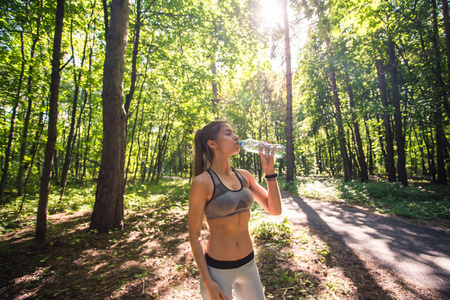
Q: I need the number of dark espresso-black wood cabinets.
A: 0